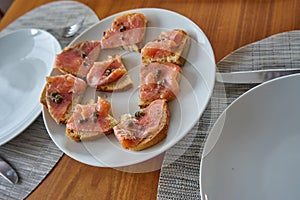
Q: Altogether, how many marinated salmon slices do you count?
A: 8